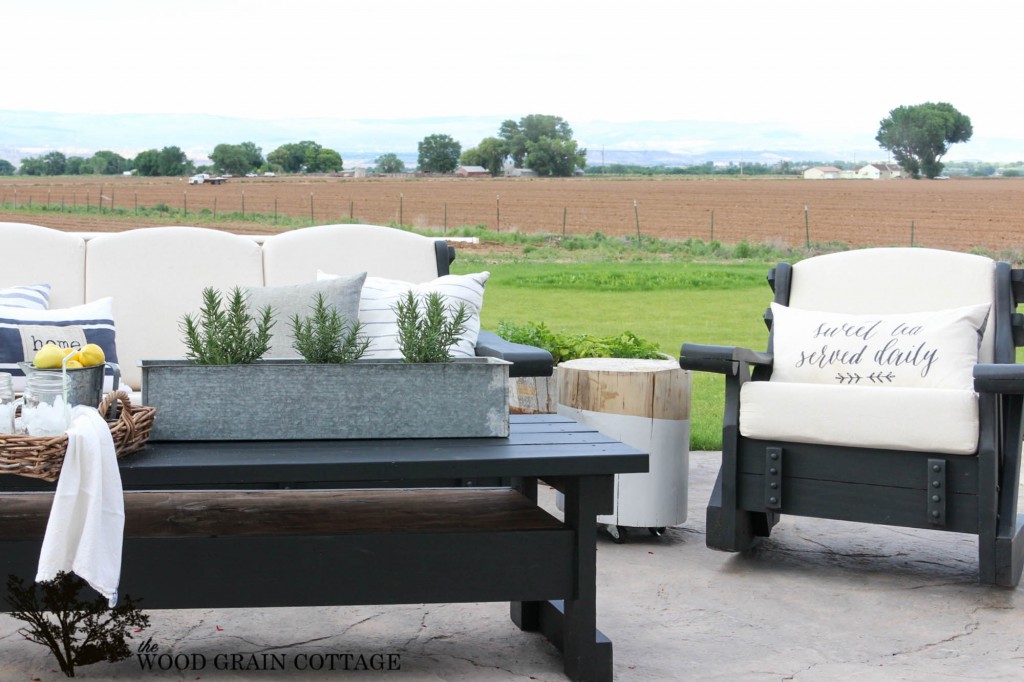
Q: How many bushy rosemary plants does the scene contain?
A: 3